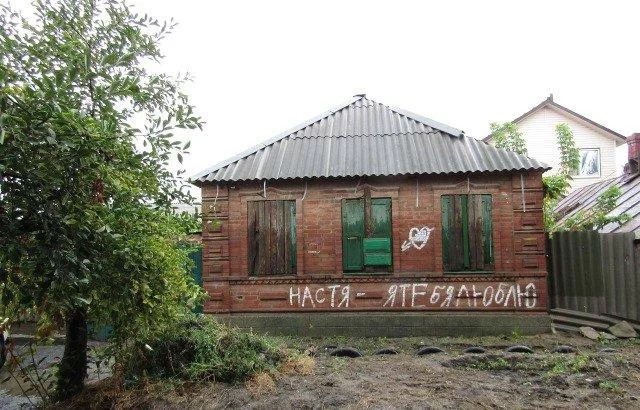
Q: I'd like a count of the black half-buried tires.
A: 7